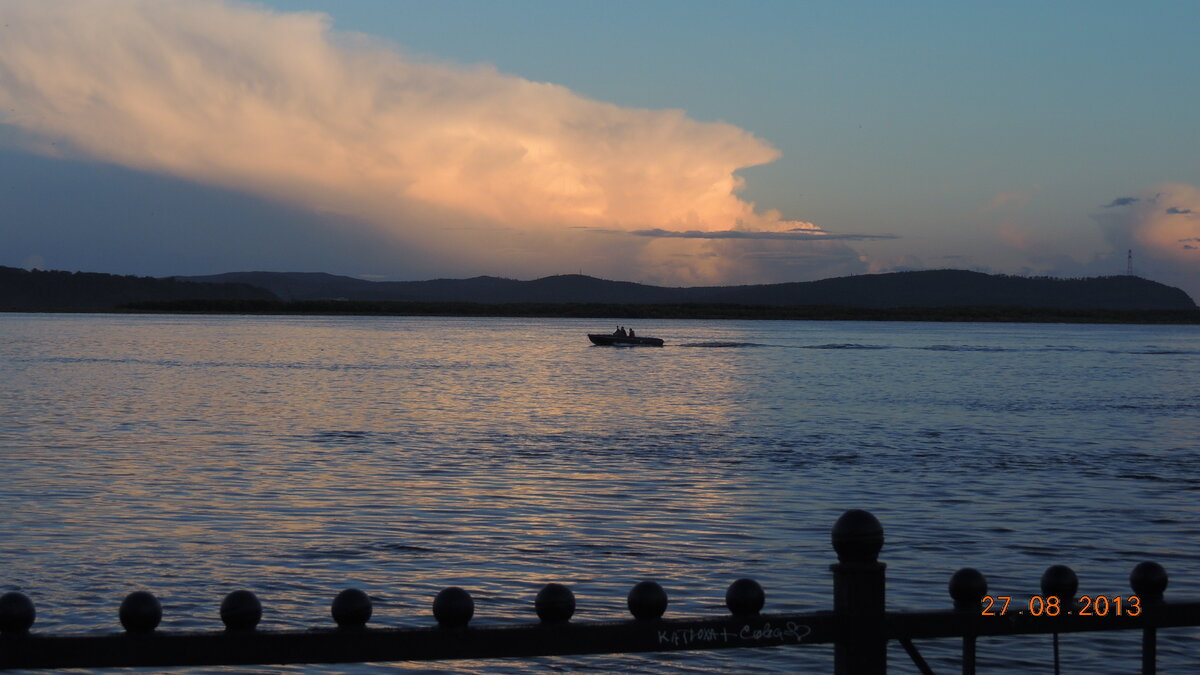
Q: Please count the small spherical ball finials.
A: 11